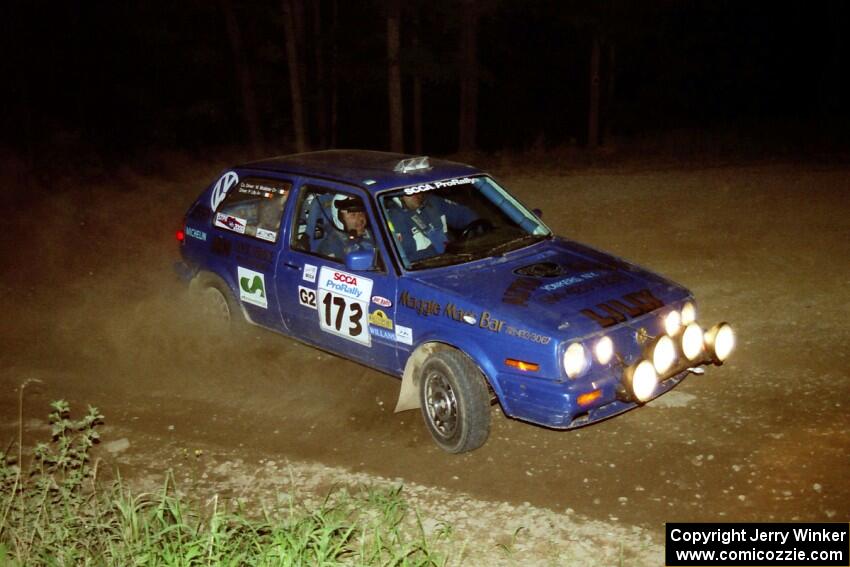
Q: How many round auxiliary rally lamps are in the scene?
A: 4